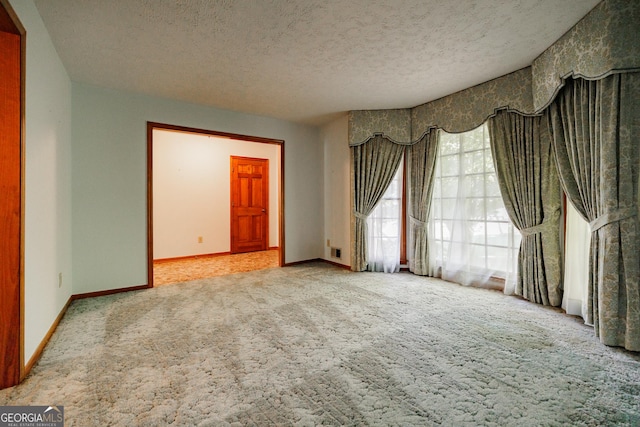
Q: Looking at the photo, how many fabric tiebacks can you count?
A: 4